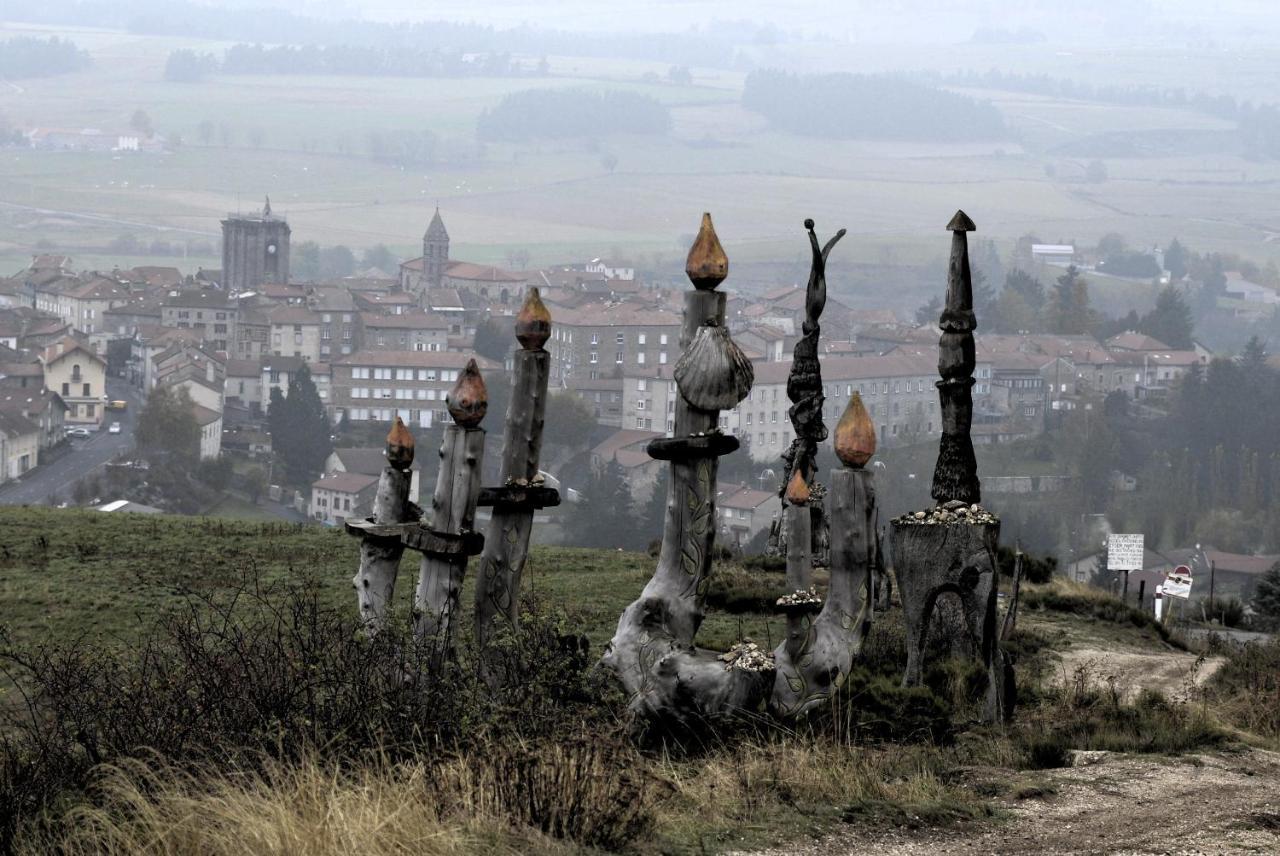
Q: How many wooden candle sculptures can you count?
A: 6